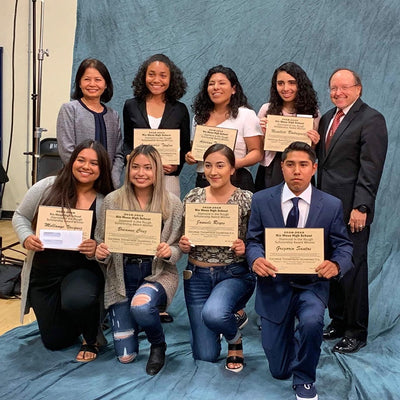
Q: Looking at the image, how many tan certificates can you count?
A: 7